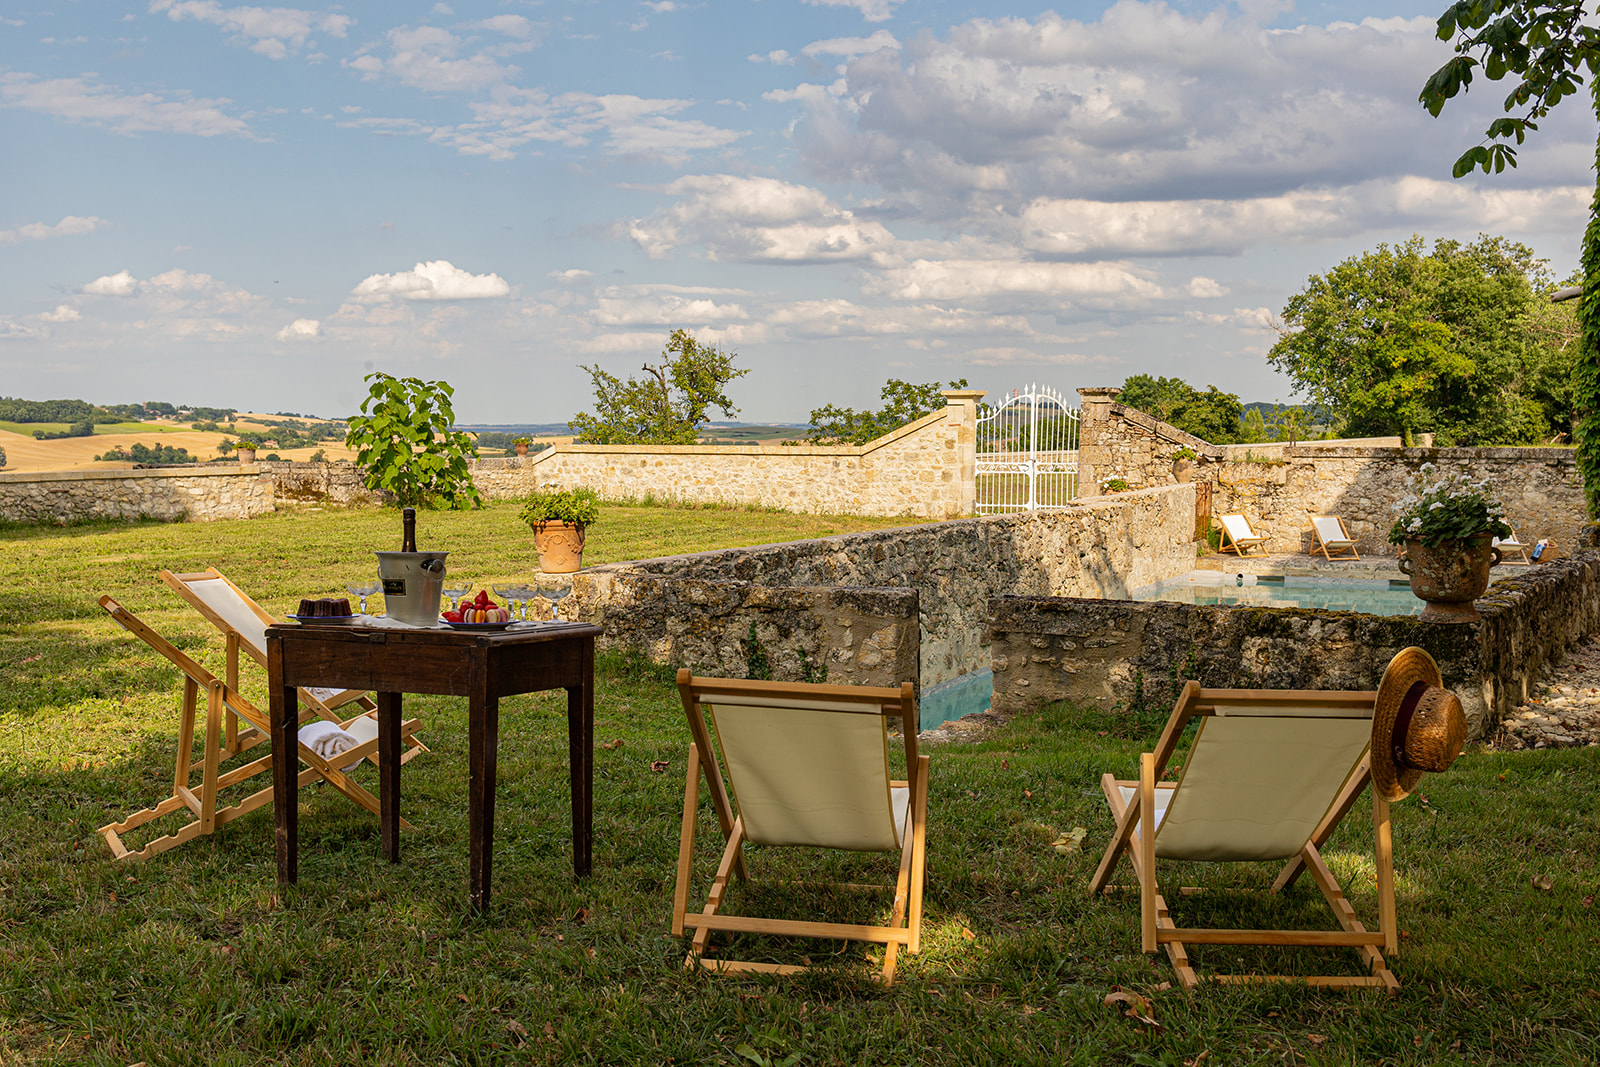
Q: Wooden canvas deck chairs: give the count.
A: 7